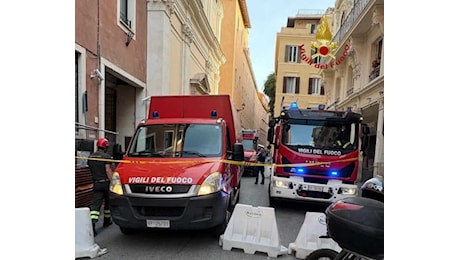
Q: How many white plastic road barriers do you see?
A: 3